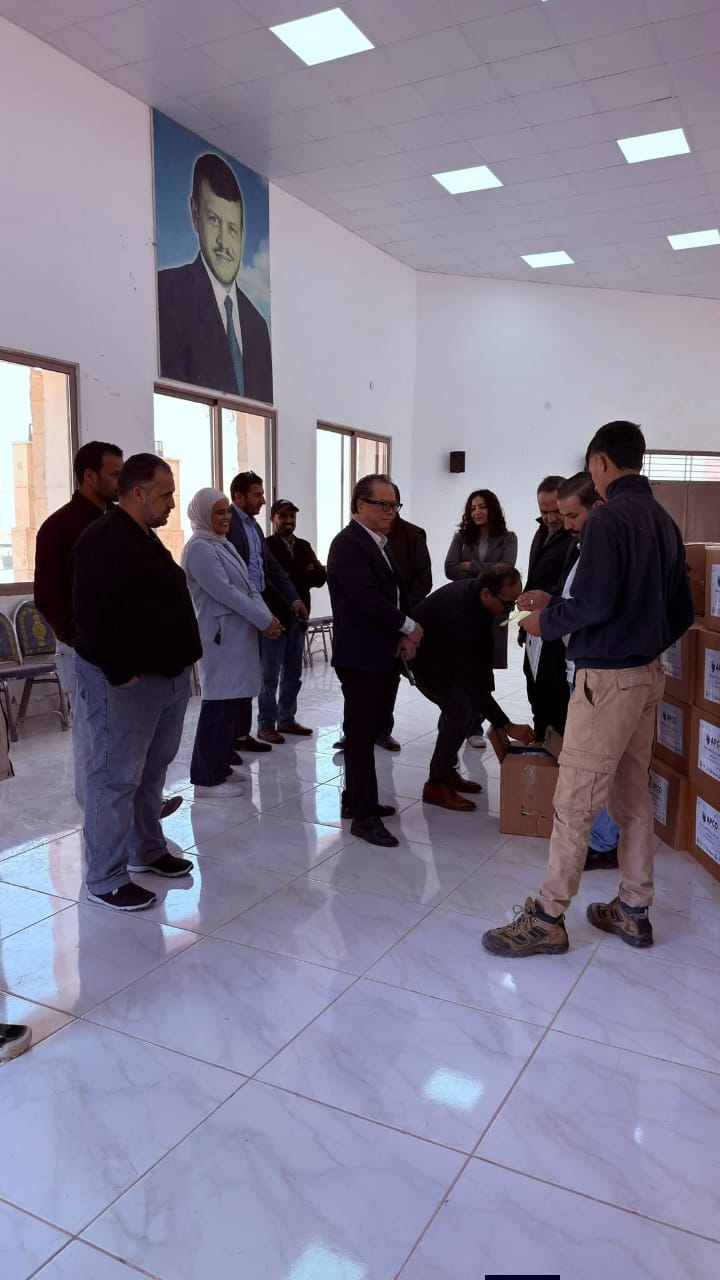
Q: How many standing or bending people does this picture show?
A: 12